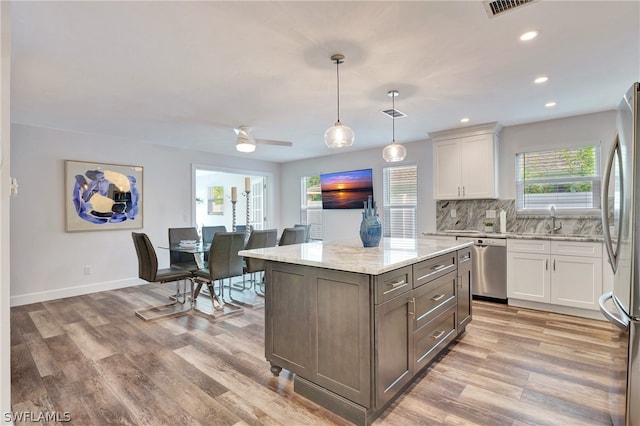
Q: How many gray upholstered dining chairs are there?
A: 8